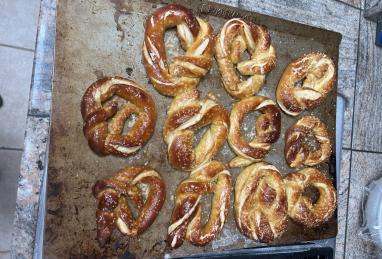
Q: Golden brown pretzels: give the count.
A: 11